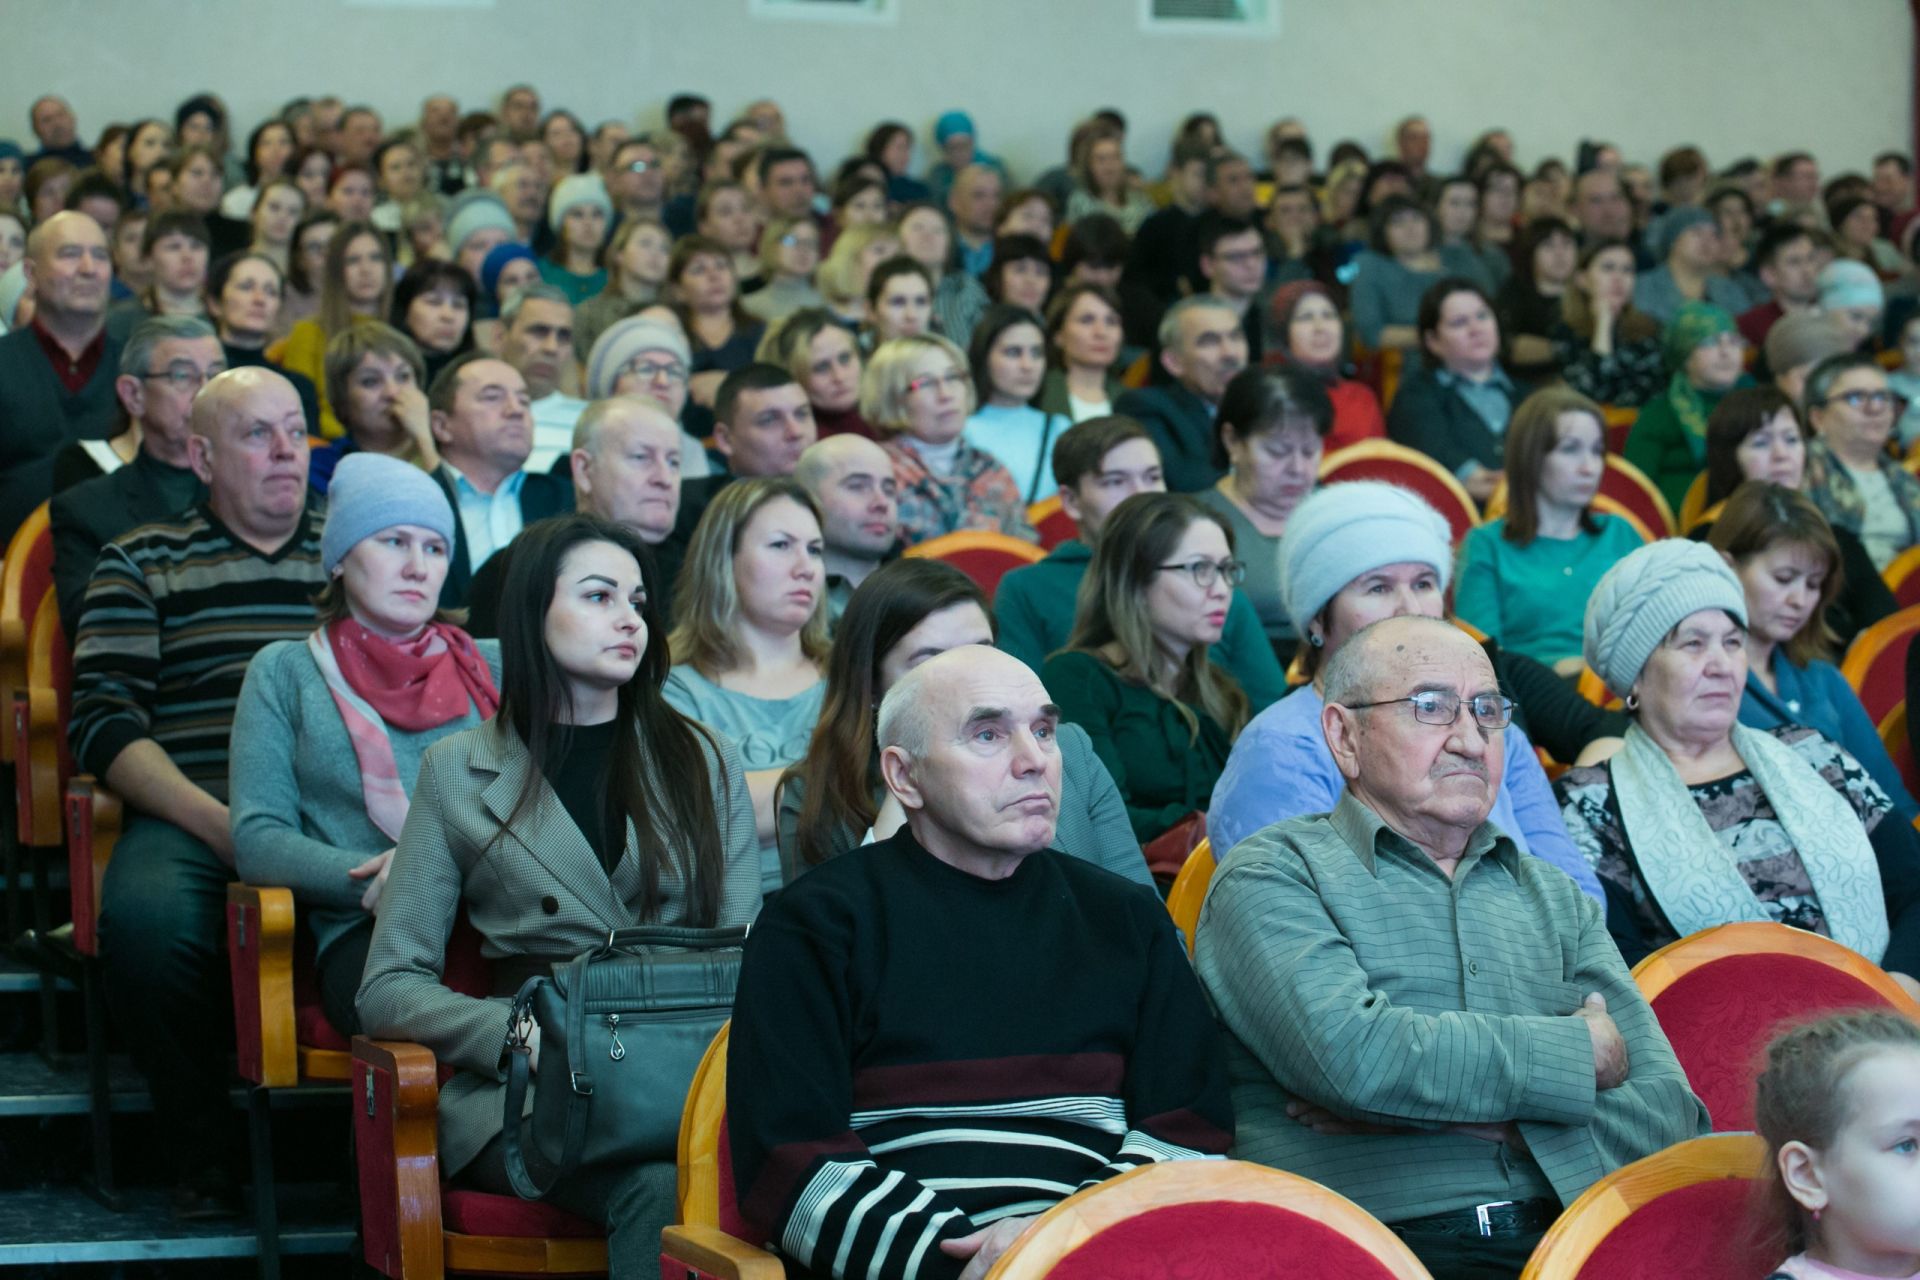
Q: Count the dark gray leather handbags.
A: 1